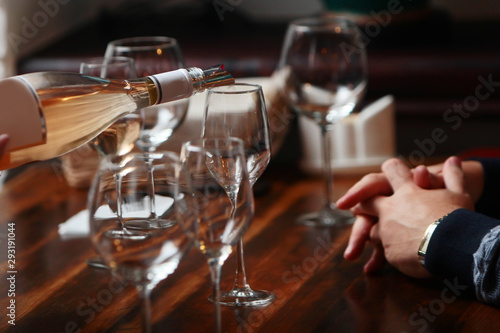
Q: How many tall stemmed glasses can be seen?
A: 6